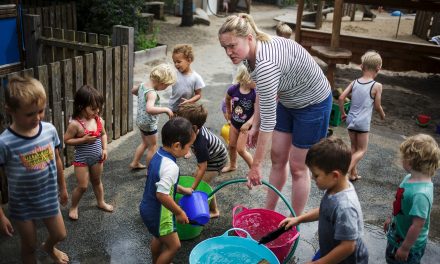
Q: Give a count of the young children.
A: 11